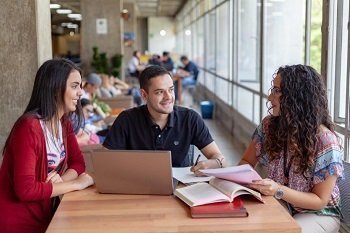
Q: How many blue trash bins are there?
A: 1